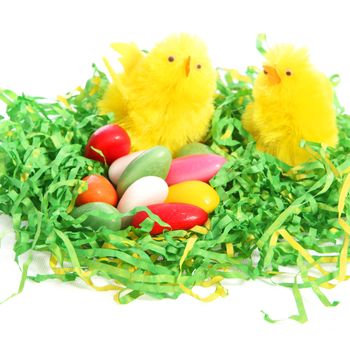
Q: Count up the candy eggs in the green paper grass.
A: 10